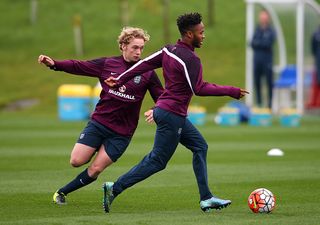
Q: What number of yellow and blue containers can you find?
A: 6